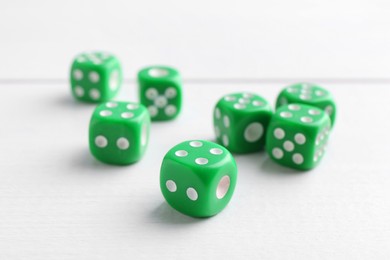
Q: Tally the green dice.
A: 7